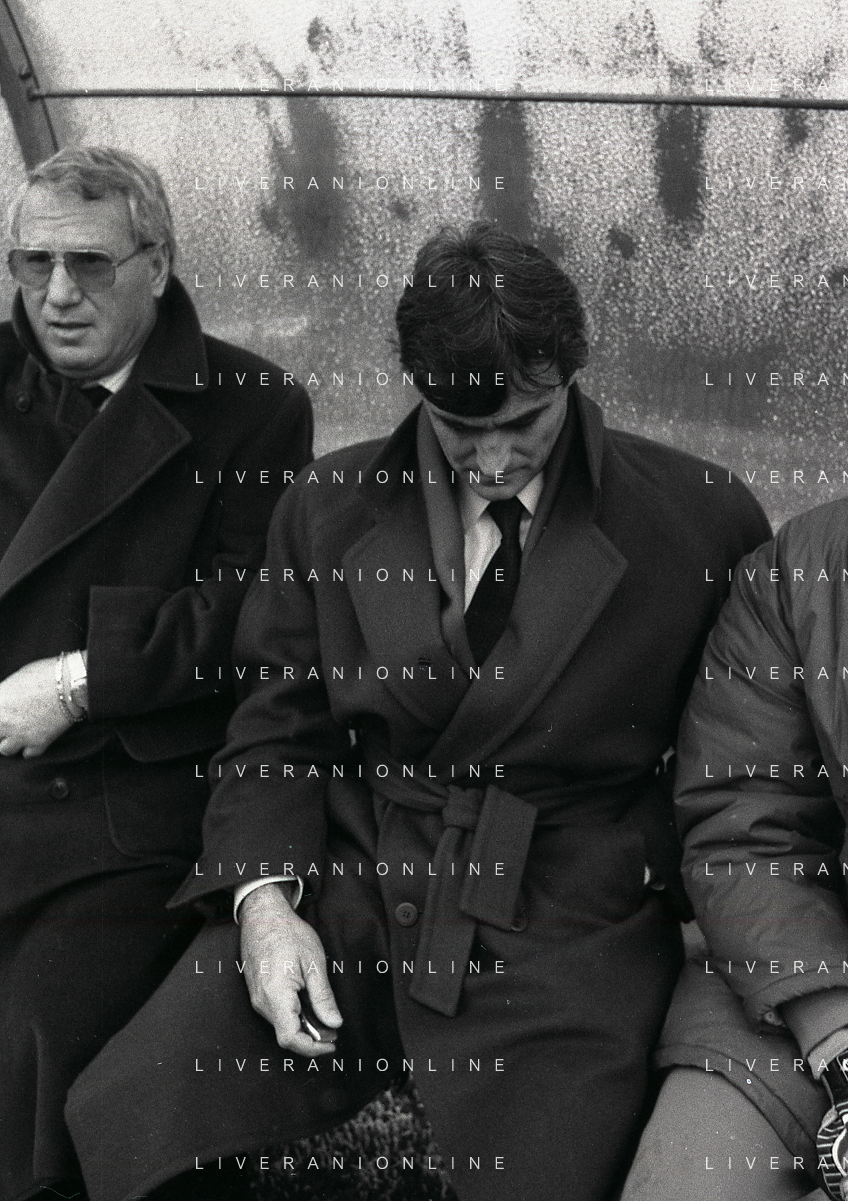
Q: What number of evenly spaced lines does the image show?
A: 12